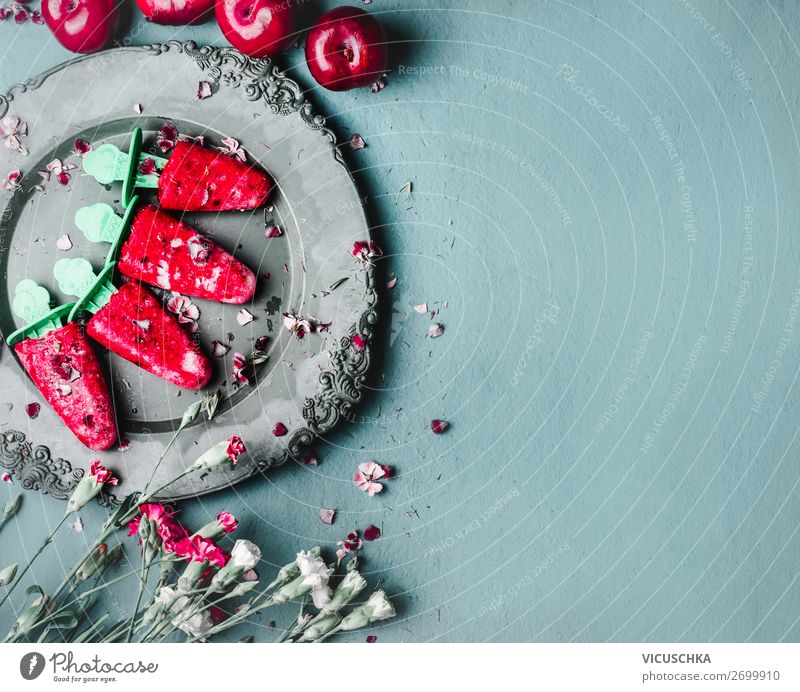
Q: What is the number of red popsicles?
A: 4